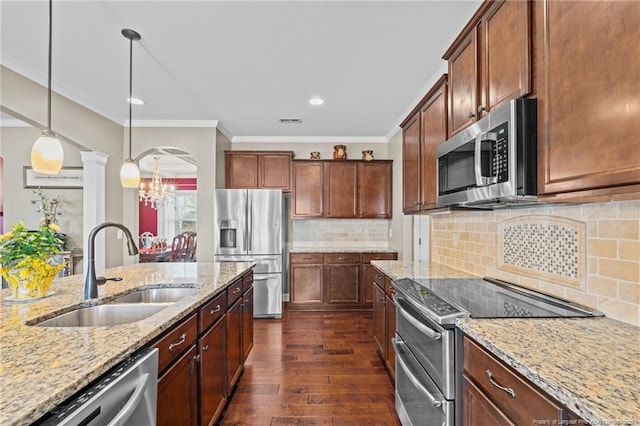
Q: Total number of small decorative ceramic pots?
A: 3